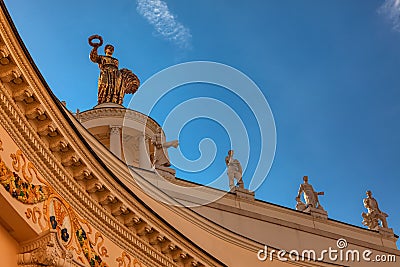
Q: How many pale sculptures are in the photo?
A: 4